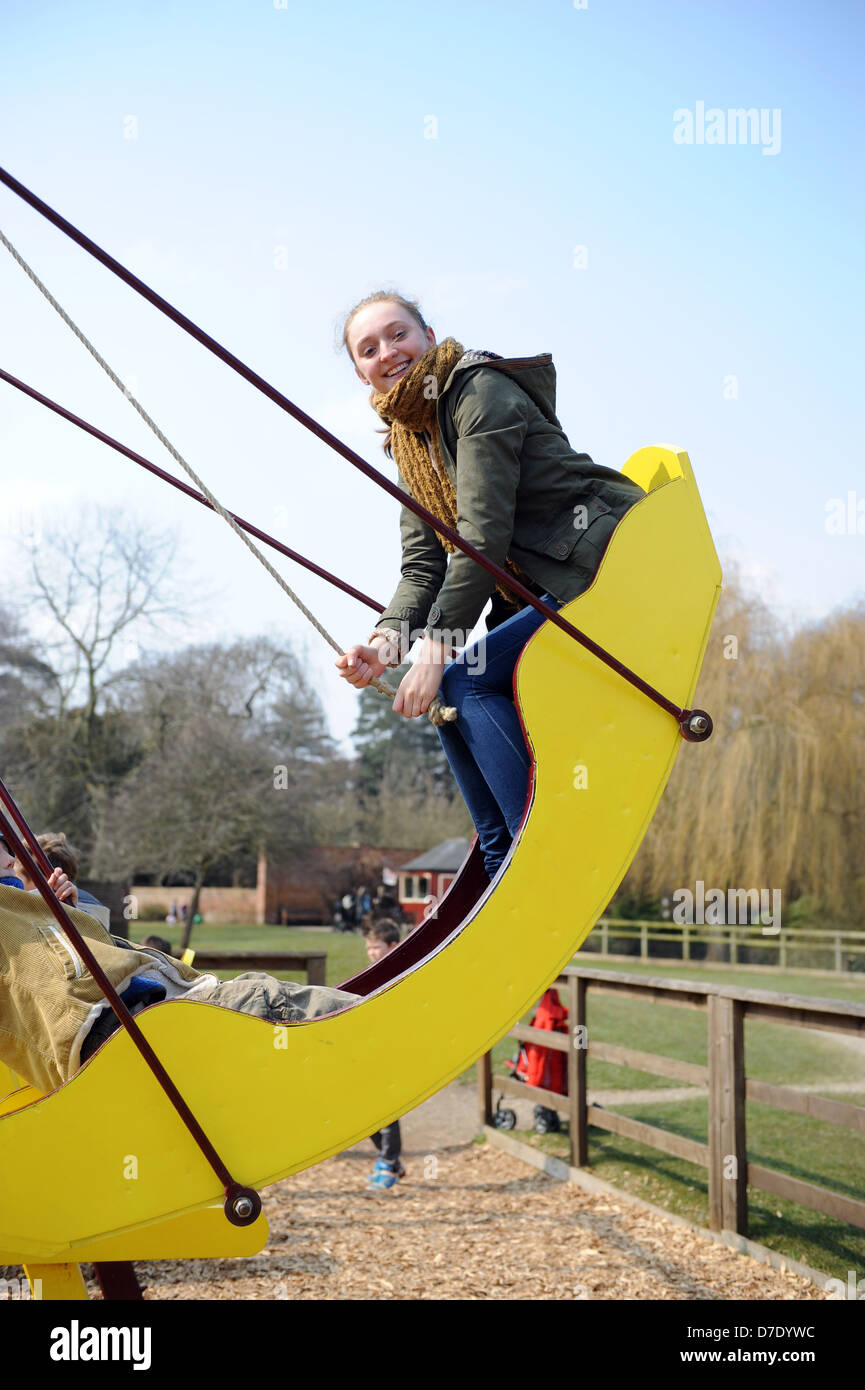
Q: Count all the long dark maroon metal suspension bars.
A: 4